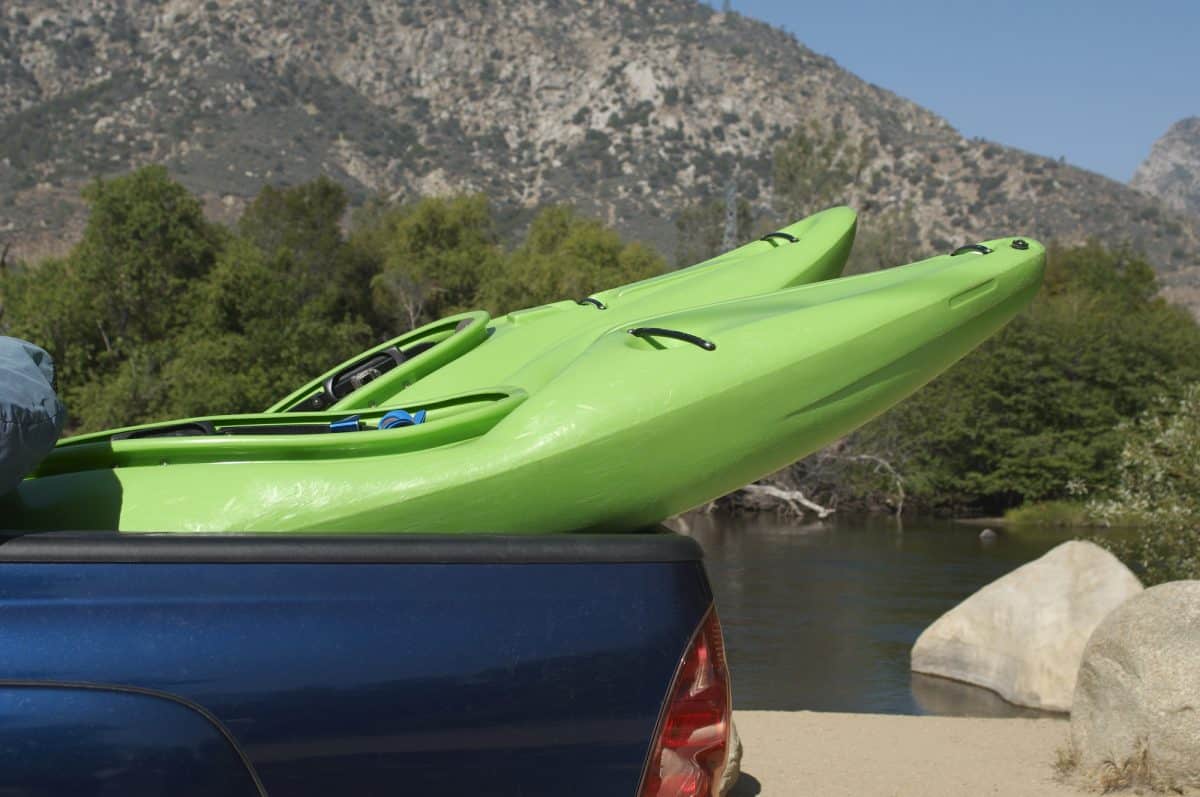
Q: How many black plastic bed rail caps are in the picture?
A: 1